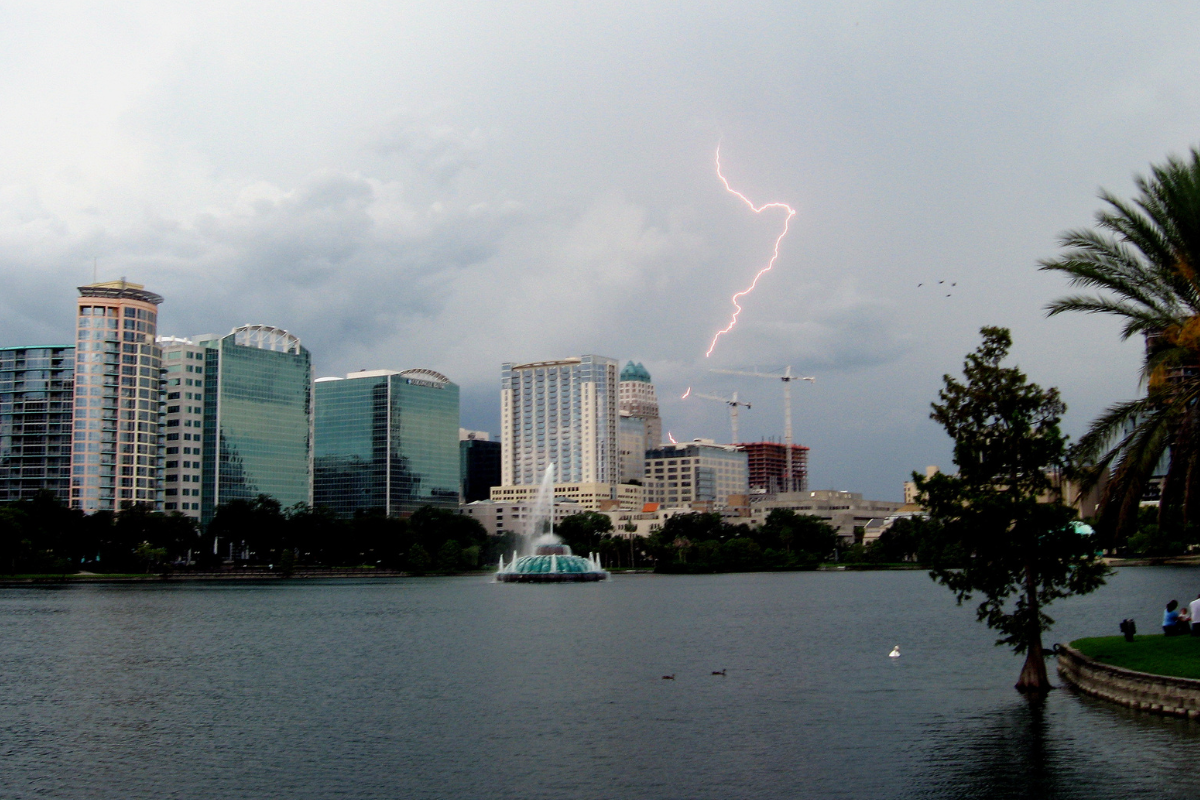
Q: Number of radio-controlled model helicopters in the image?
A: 0